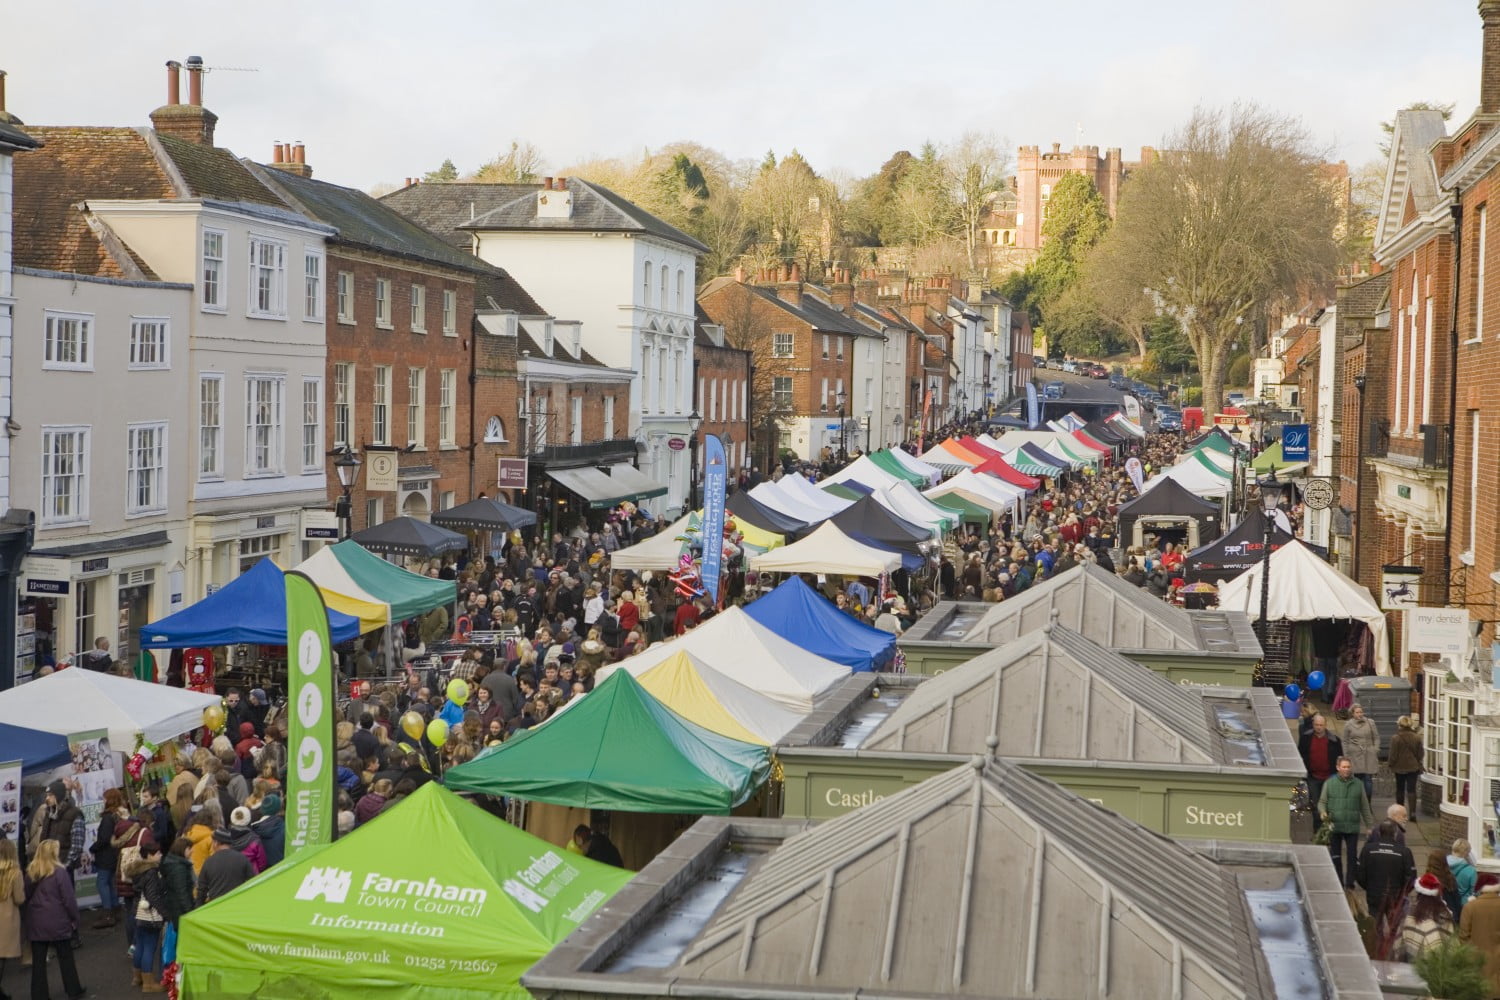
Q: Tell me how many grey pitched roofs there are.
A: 3